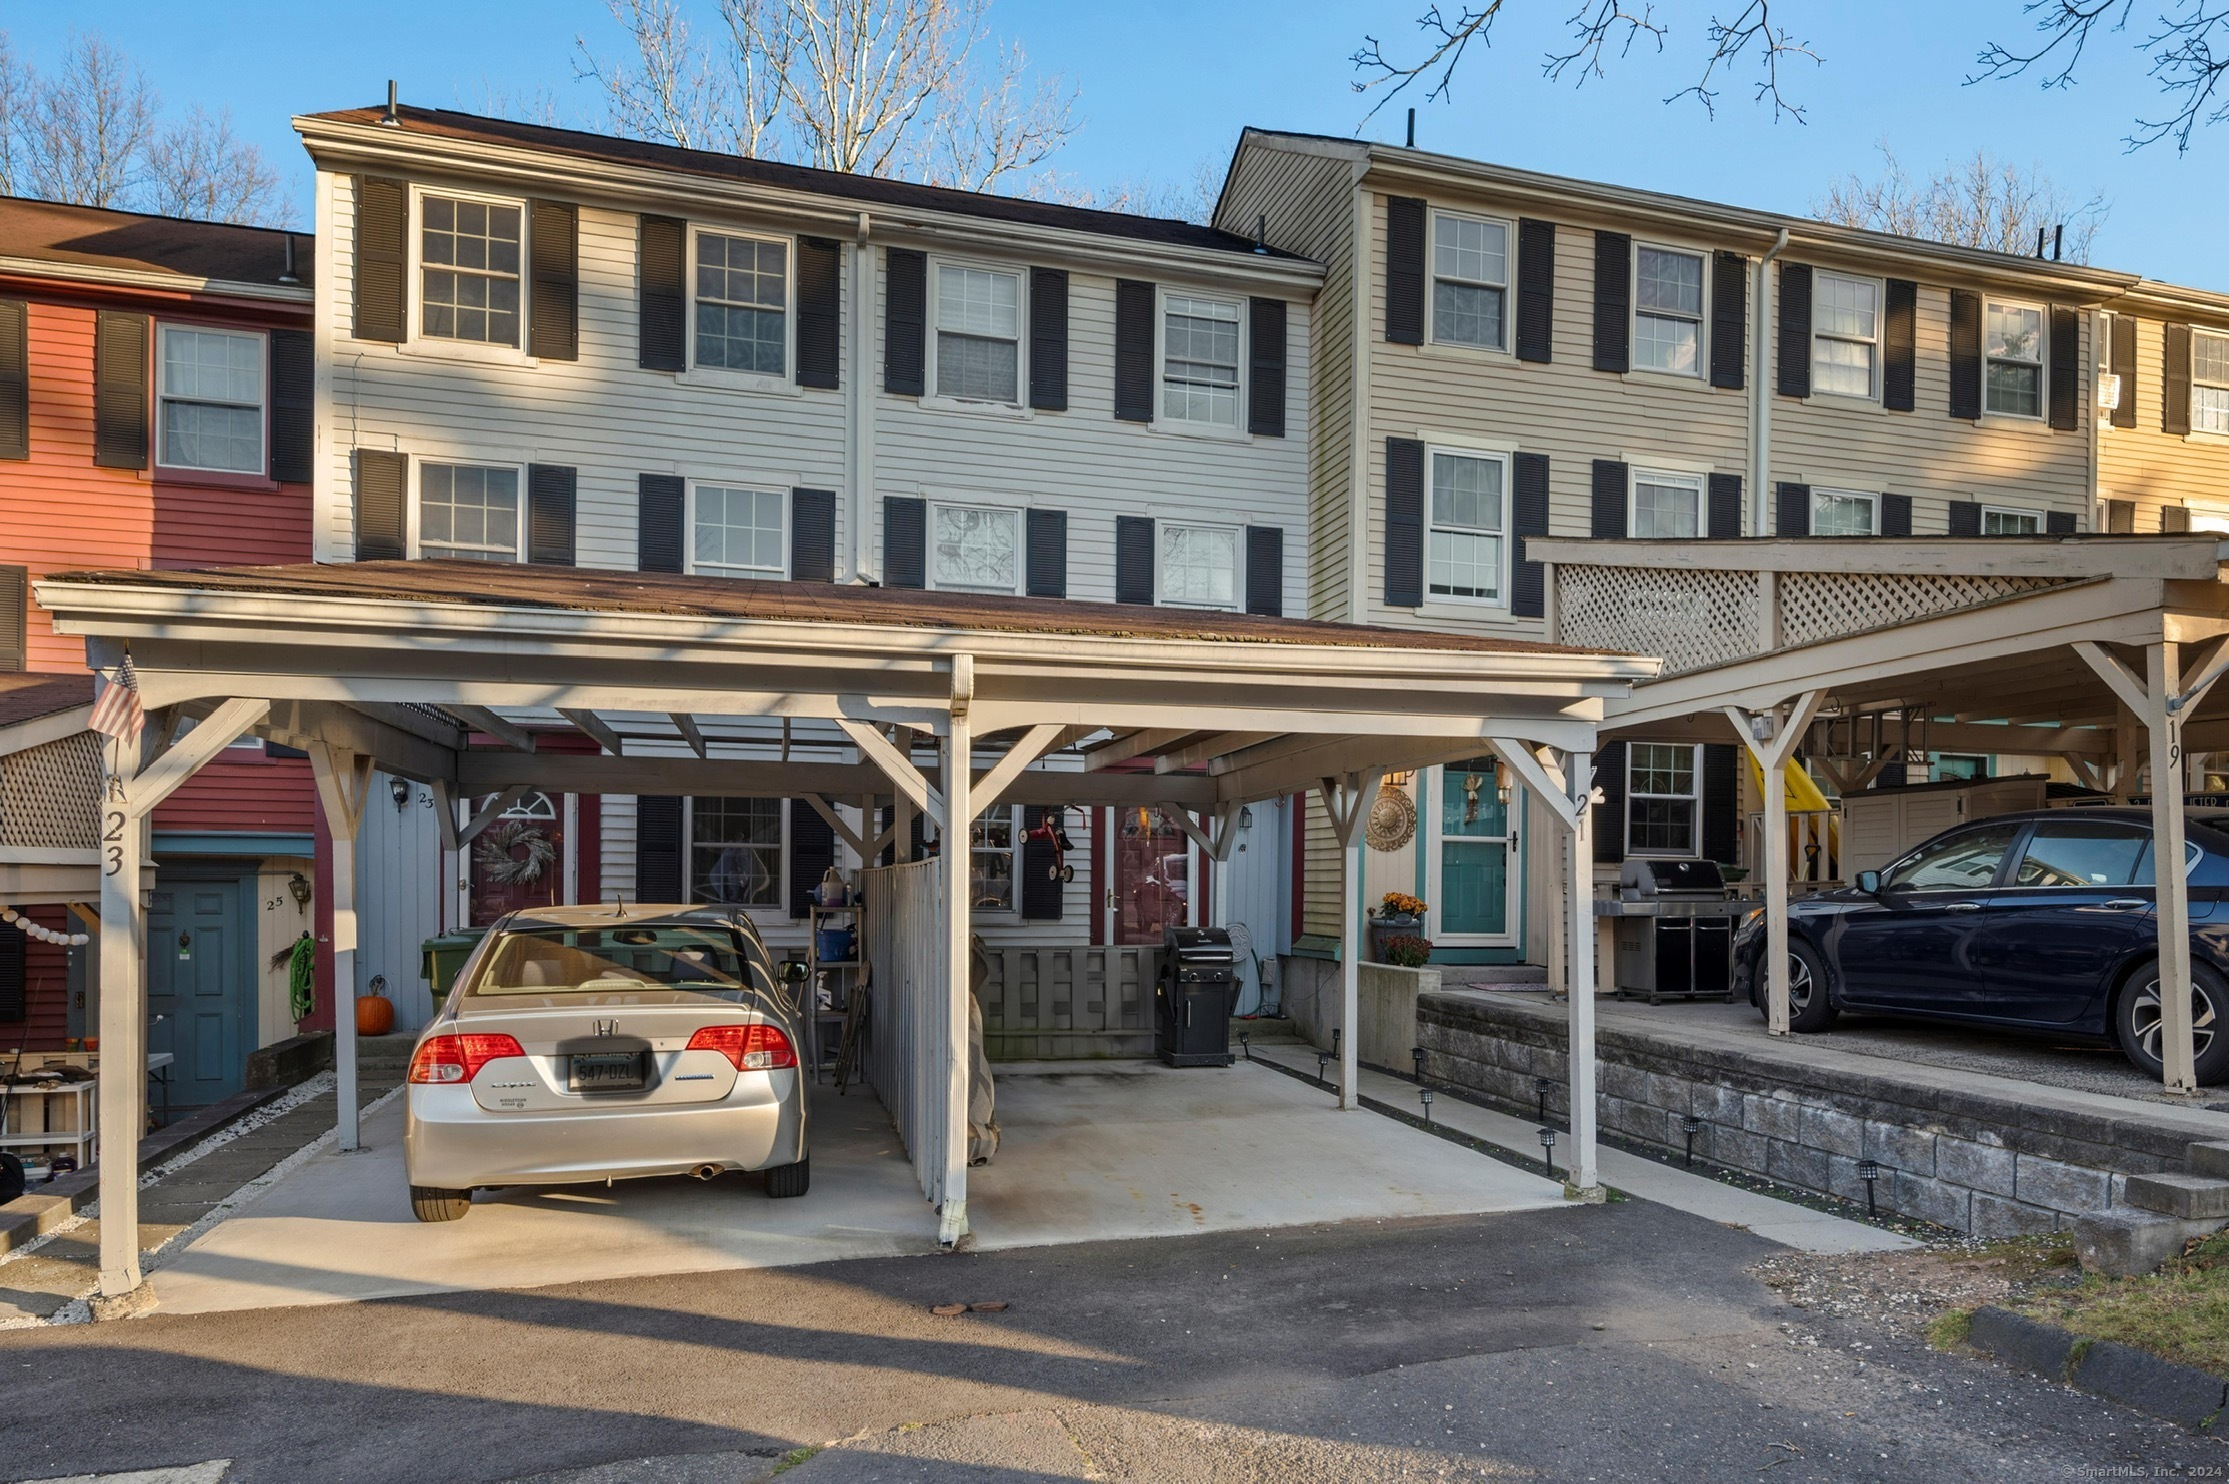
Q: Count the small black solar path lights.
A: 9